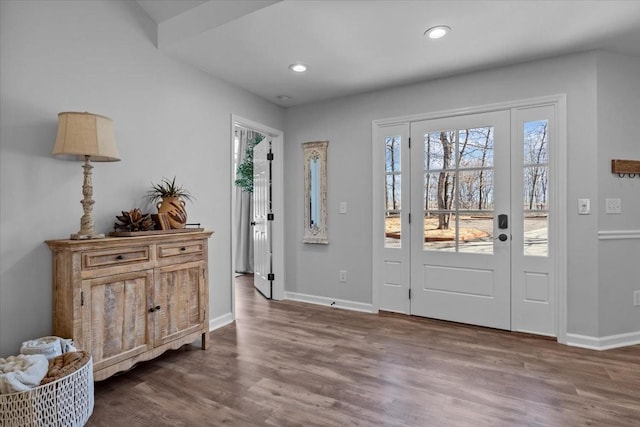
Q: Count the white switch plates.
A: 3